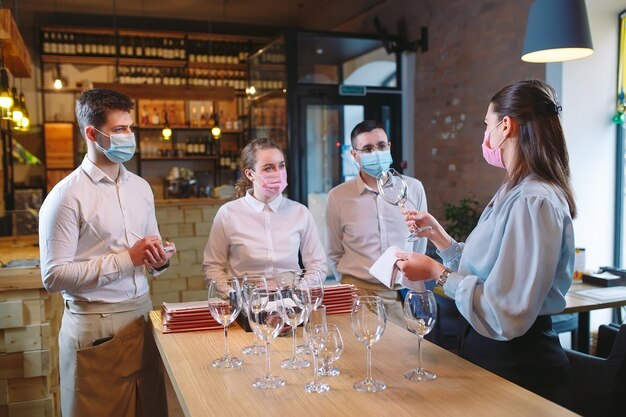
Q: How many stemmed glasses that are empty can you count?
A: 10